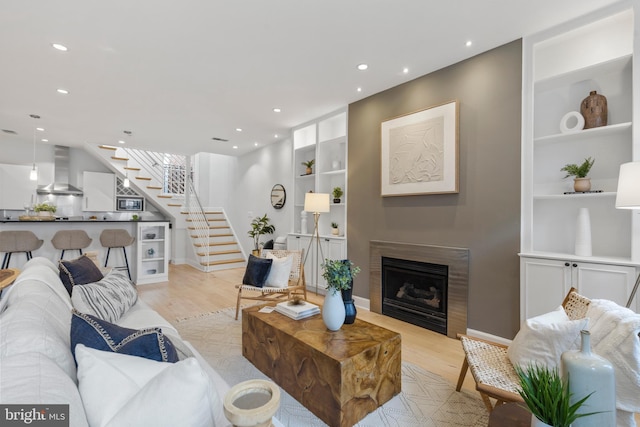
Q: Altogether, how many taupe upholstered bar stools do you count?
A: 3